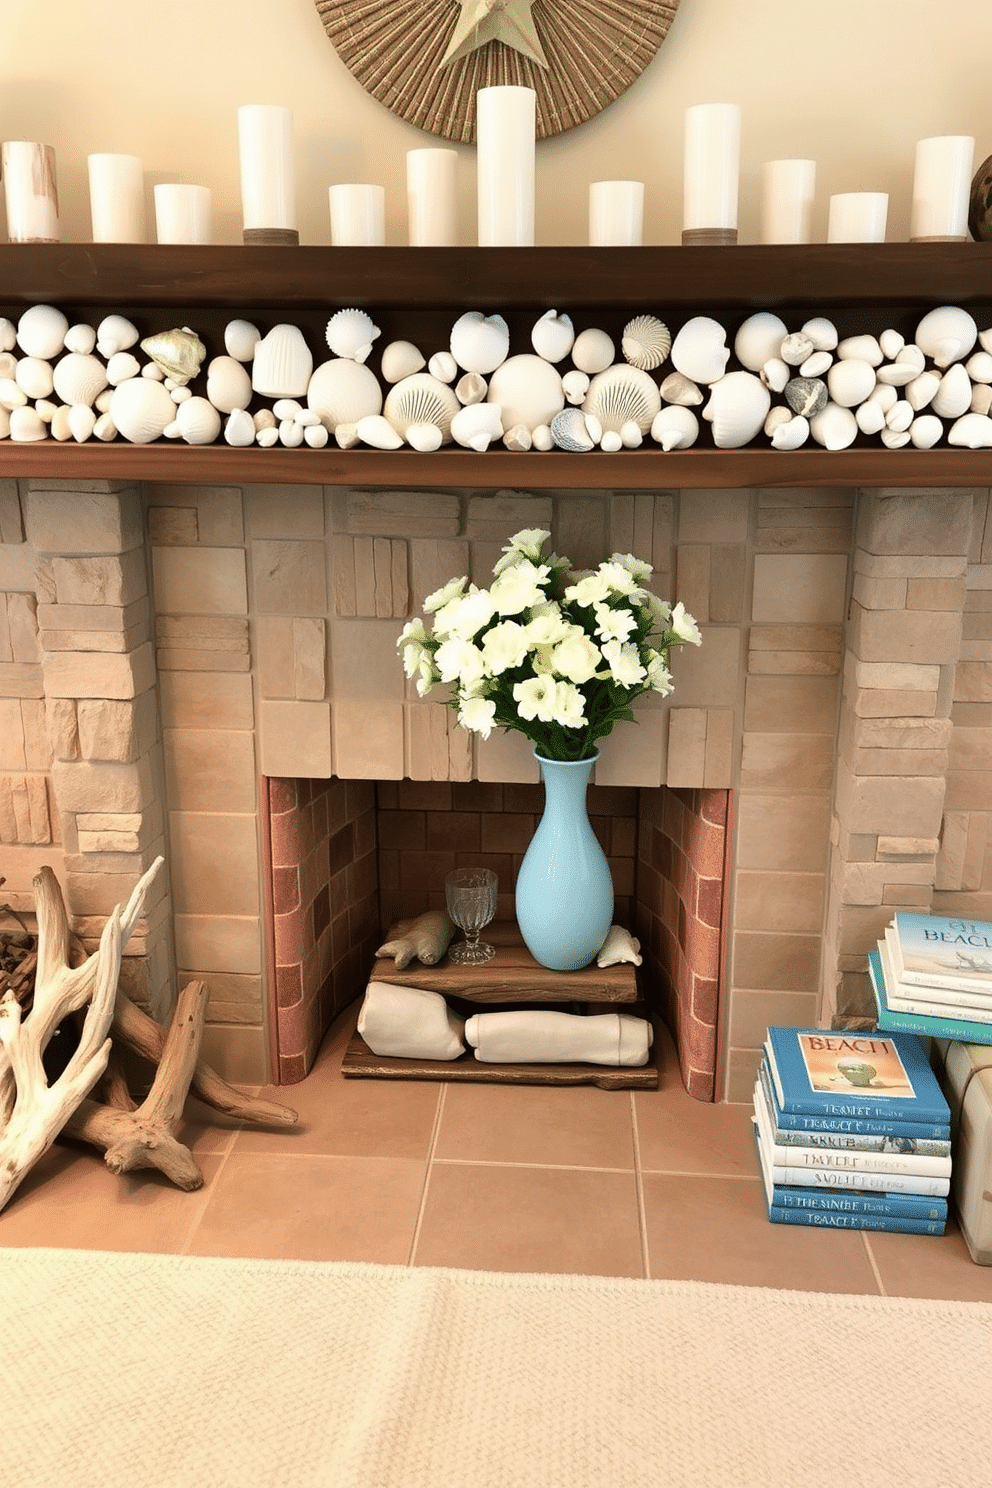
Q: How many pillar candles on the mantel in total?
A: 12